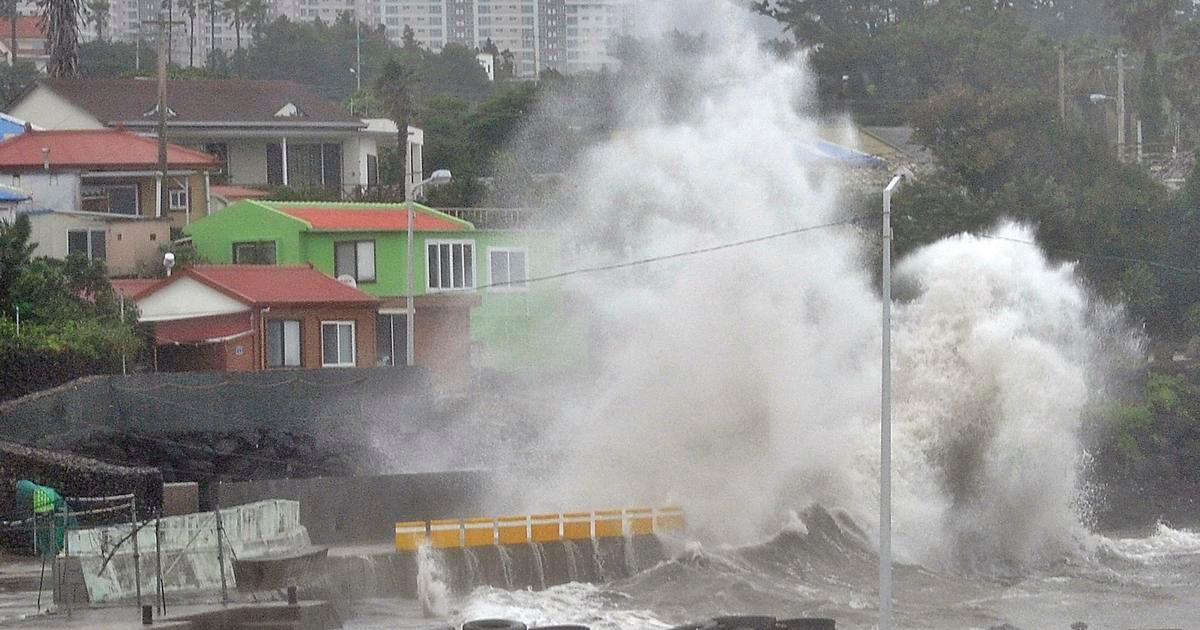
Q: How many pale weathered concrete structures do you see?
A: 1